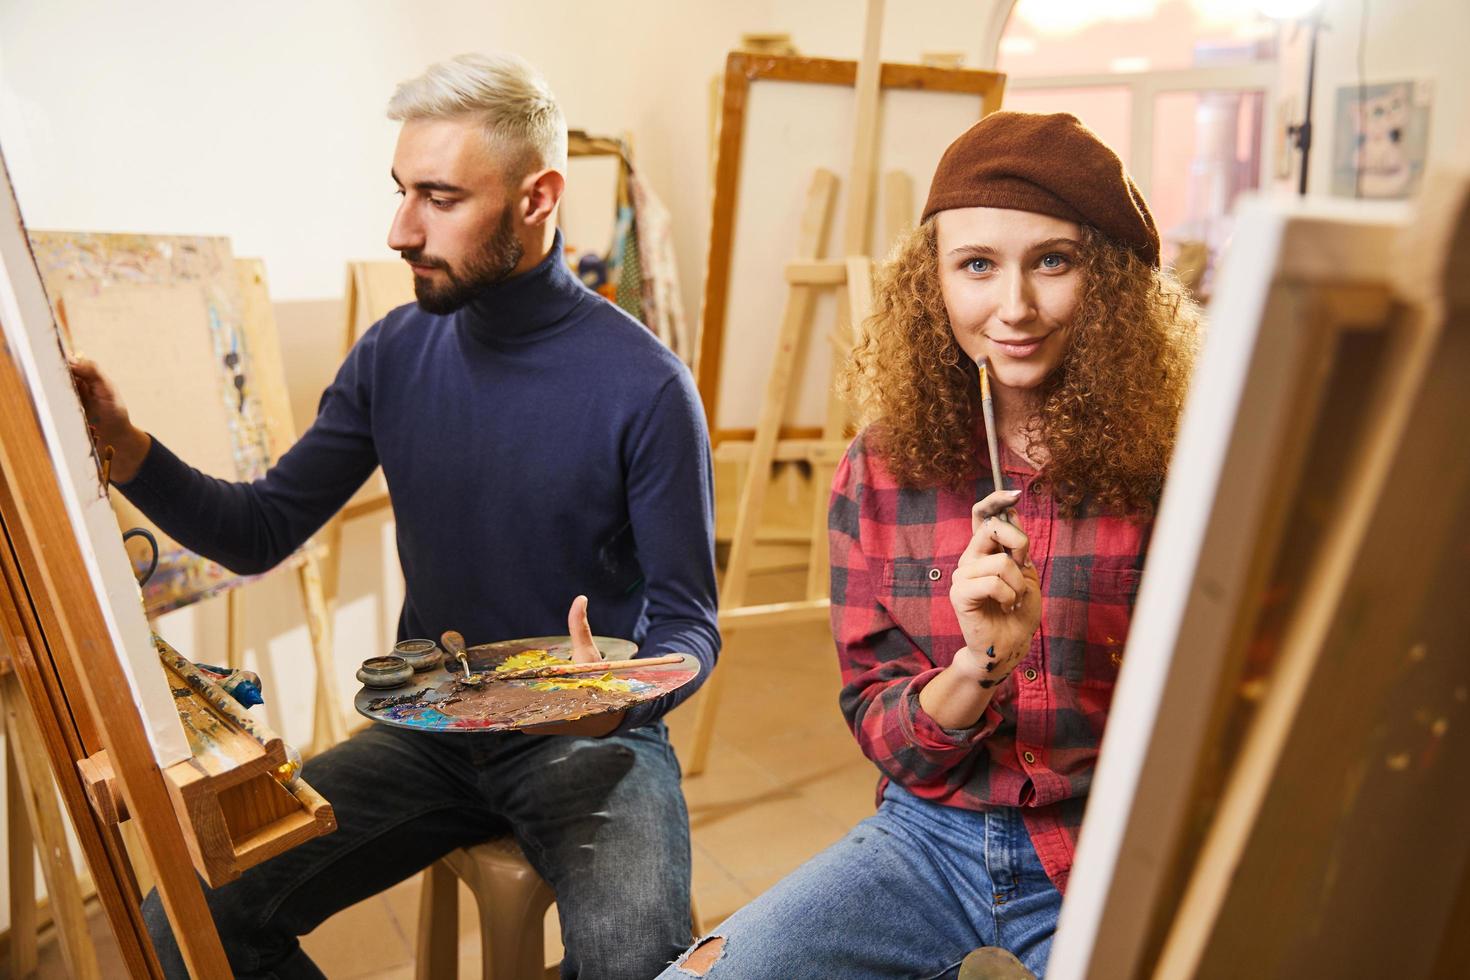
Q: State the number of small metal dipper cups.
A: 2